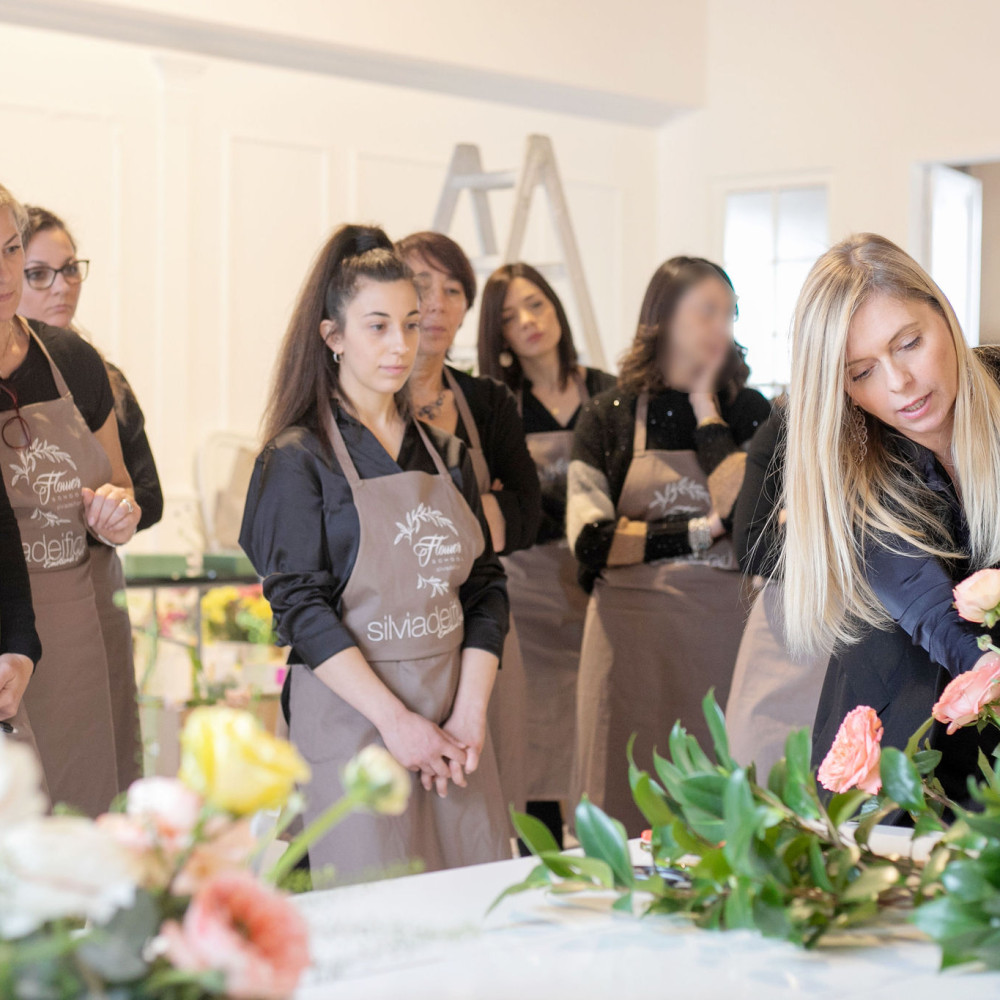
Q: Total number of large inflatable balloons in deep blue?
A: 0